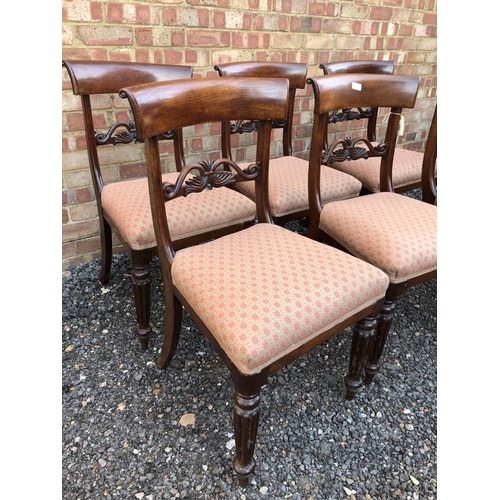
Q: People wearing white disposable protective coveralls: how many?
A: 0